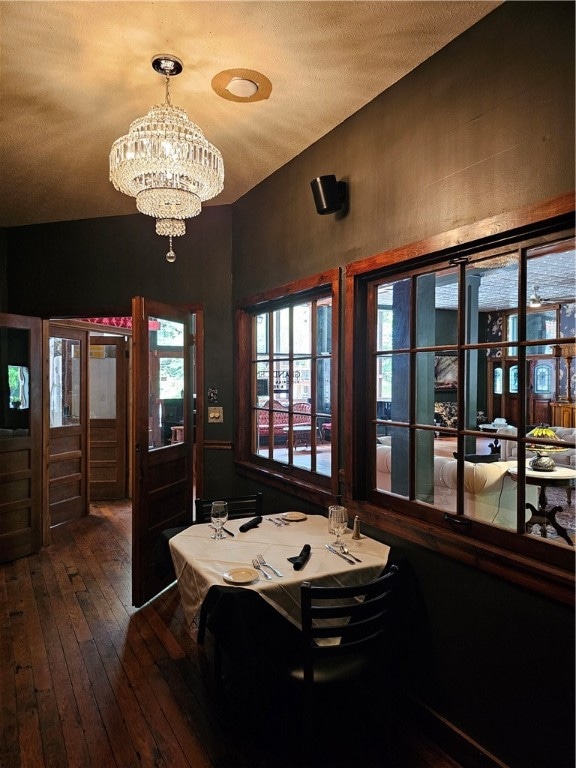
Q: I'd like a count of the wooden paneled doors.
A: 4